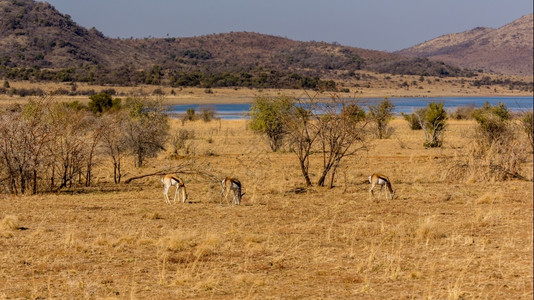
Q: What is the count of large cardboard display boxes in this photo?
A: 0